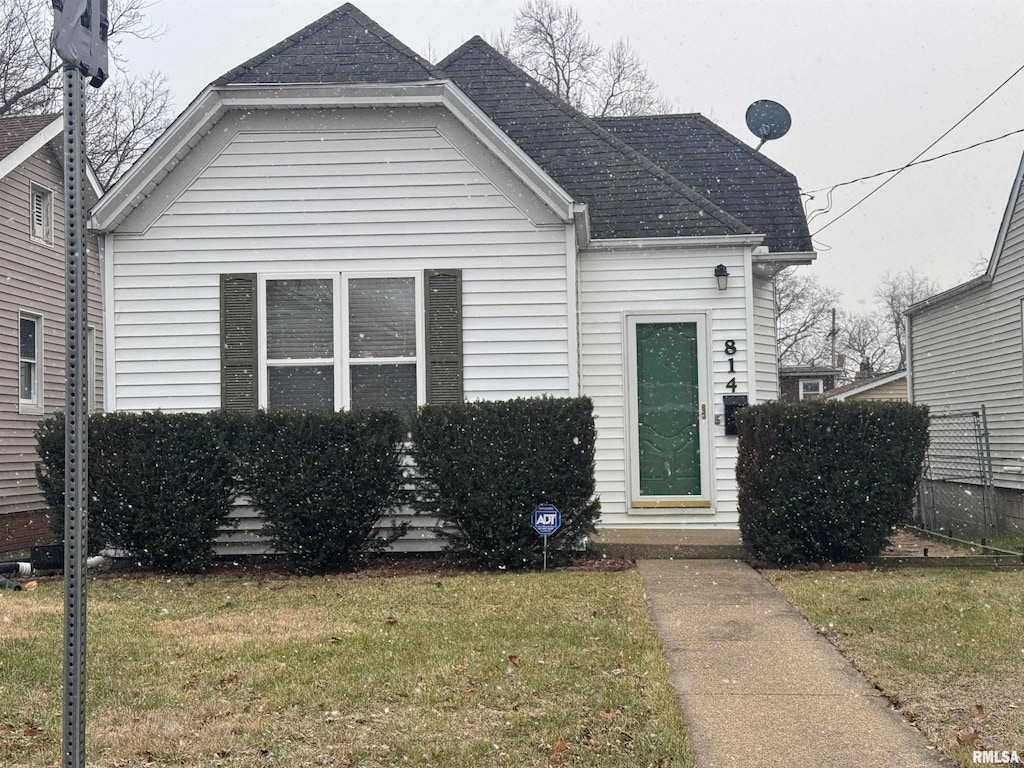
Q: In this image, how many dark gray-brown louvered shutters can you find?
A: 2